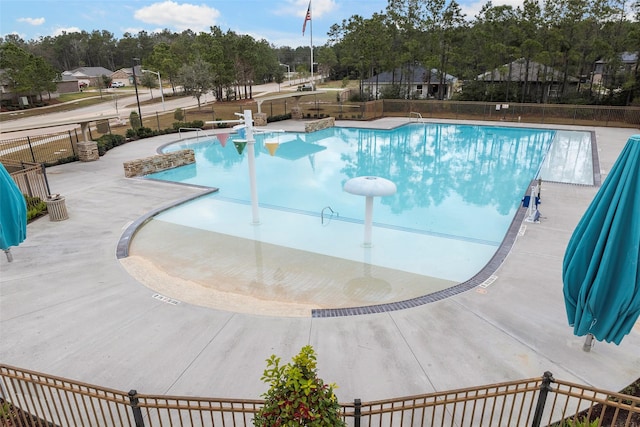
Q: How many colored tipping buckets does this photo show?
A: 4